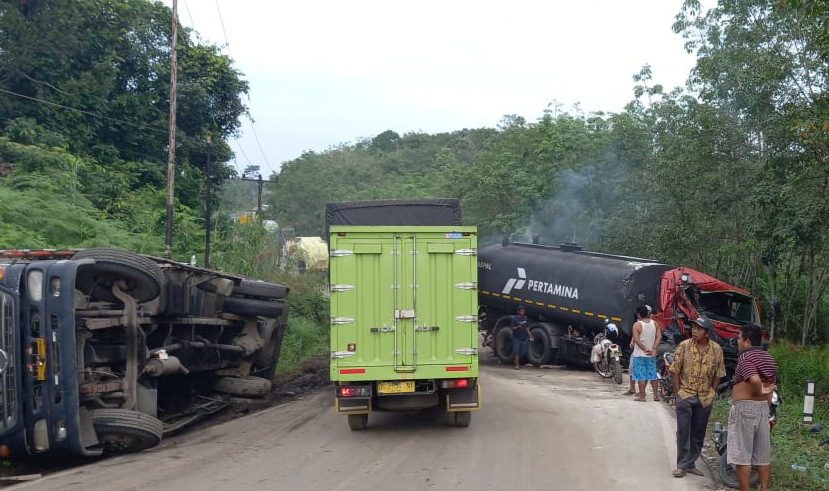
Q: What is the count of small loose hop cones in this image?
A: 0